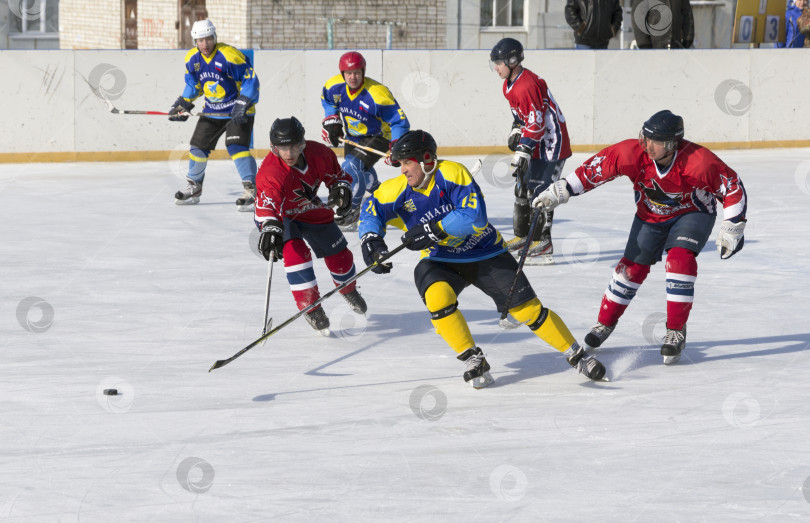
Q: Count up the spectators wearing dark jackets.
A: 2